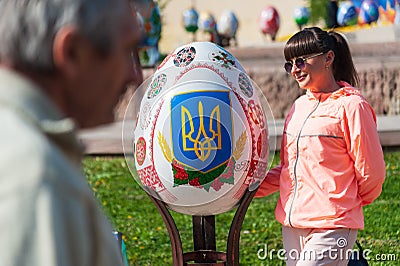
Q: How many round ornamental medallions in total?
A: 8